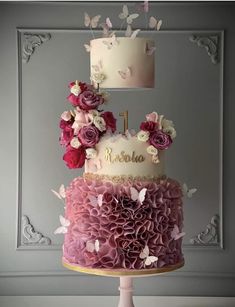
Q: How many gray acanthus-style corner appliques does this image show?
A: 4